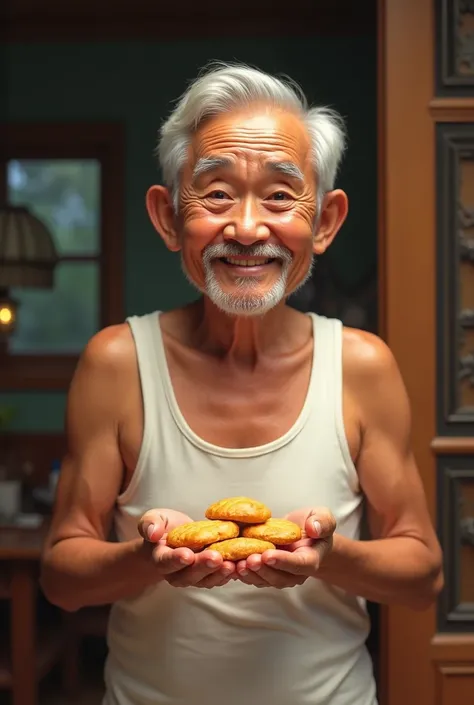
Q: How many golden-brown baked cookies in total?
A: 4